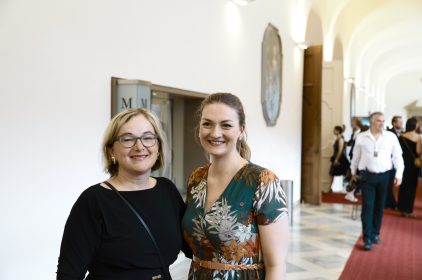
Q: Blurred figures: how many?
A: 5